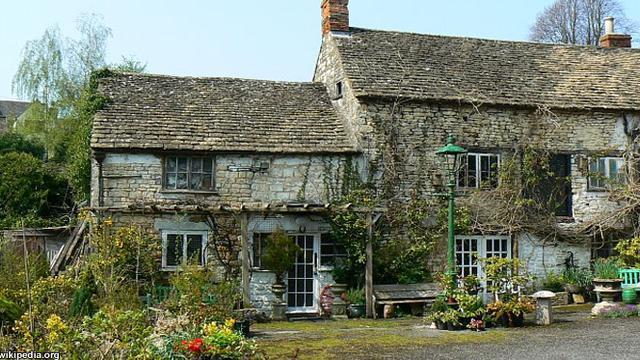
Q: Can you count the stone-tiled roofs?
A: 2